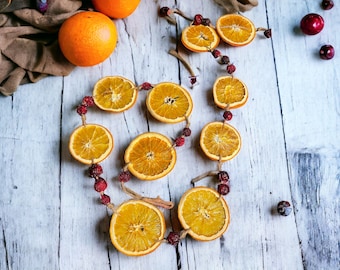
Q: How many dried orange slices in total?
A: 10